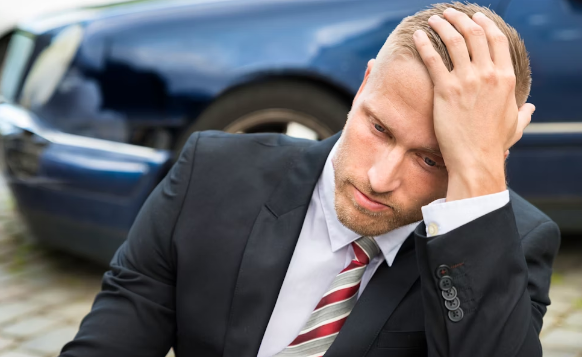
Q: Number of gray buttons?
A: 5